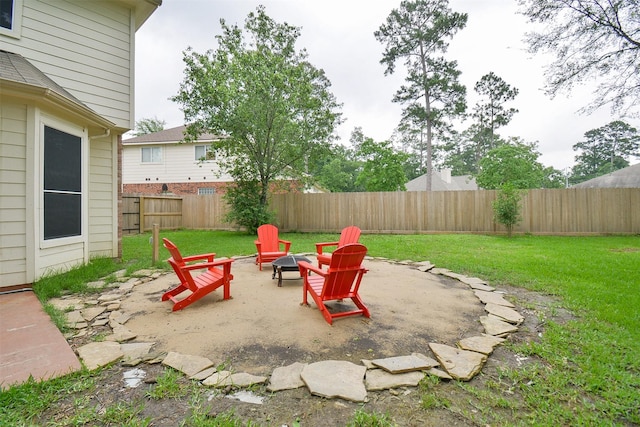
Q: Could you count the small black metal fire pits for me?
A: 1